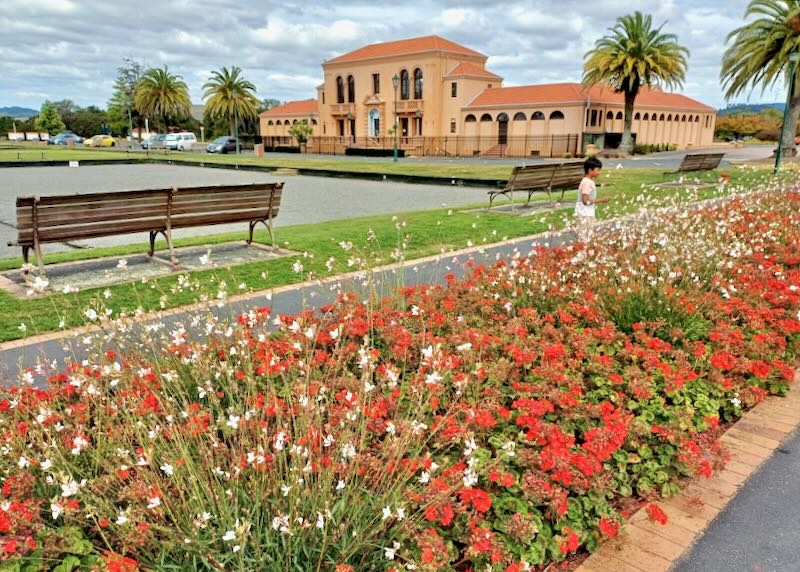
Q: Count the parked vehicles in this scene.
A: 5